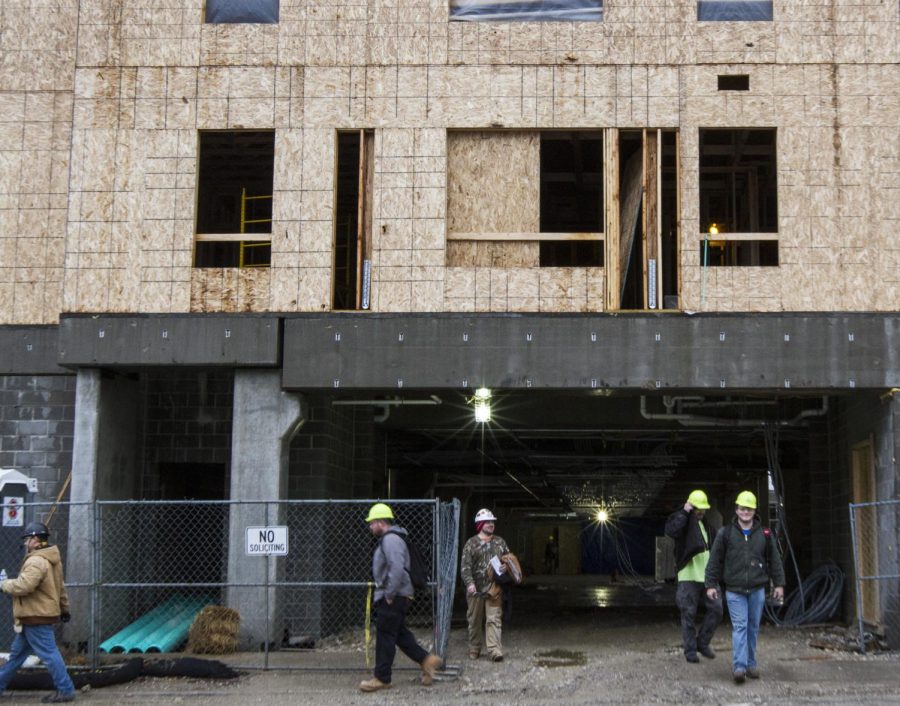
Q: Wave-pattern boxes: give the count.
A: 0